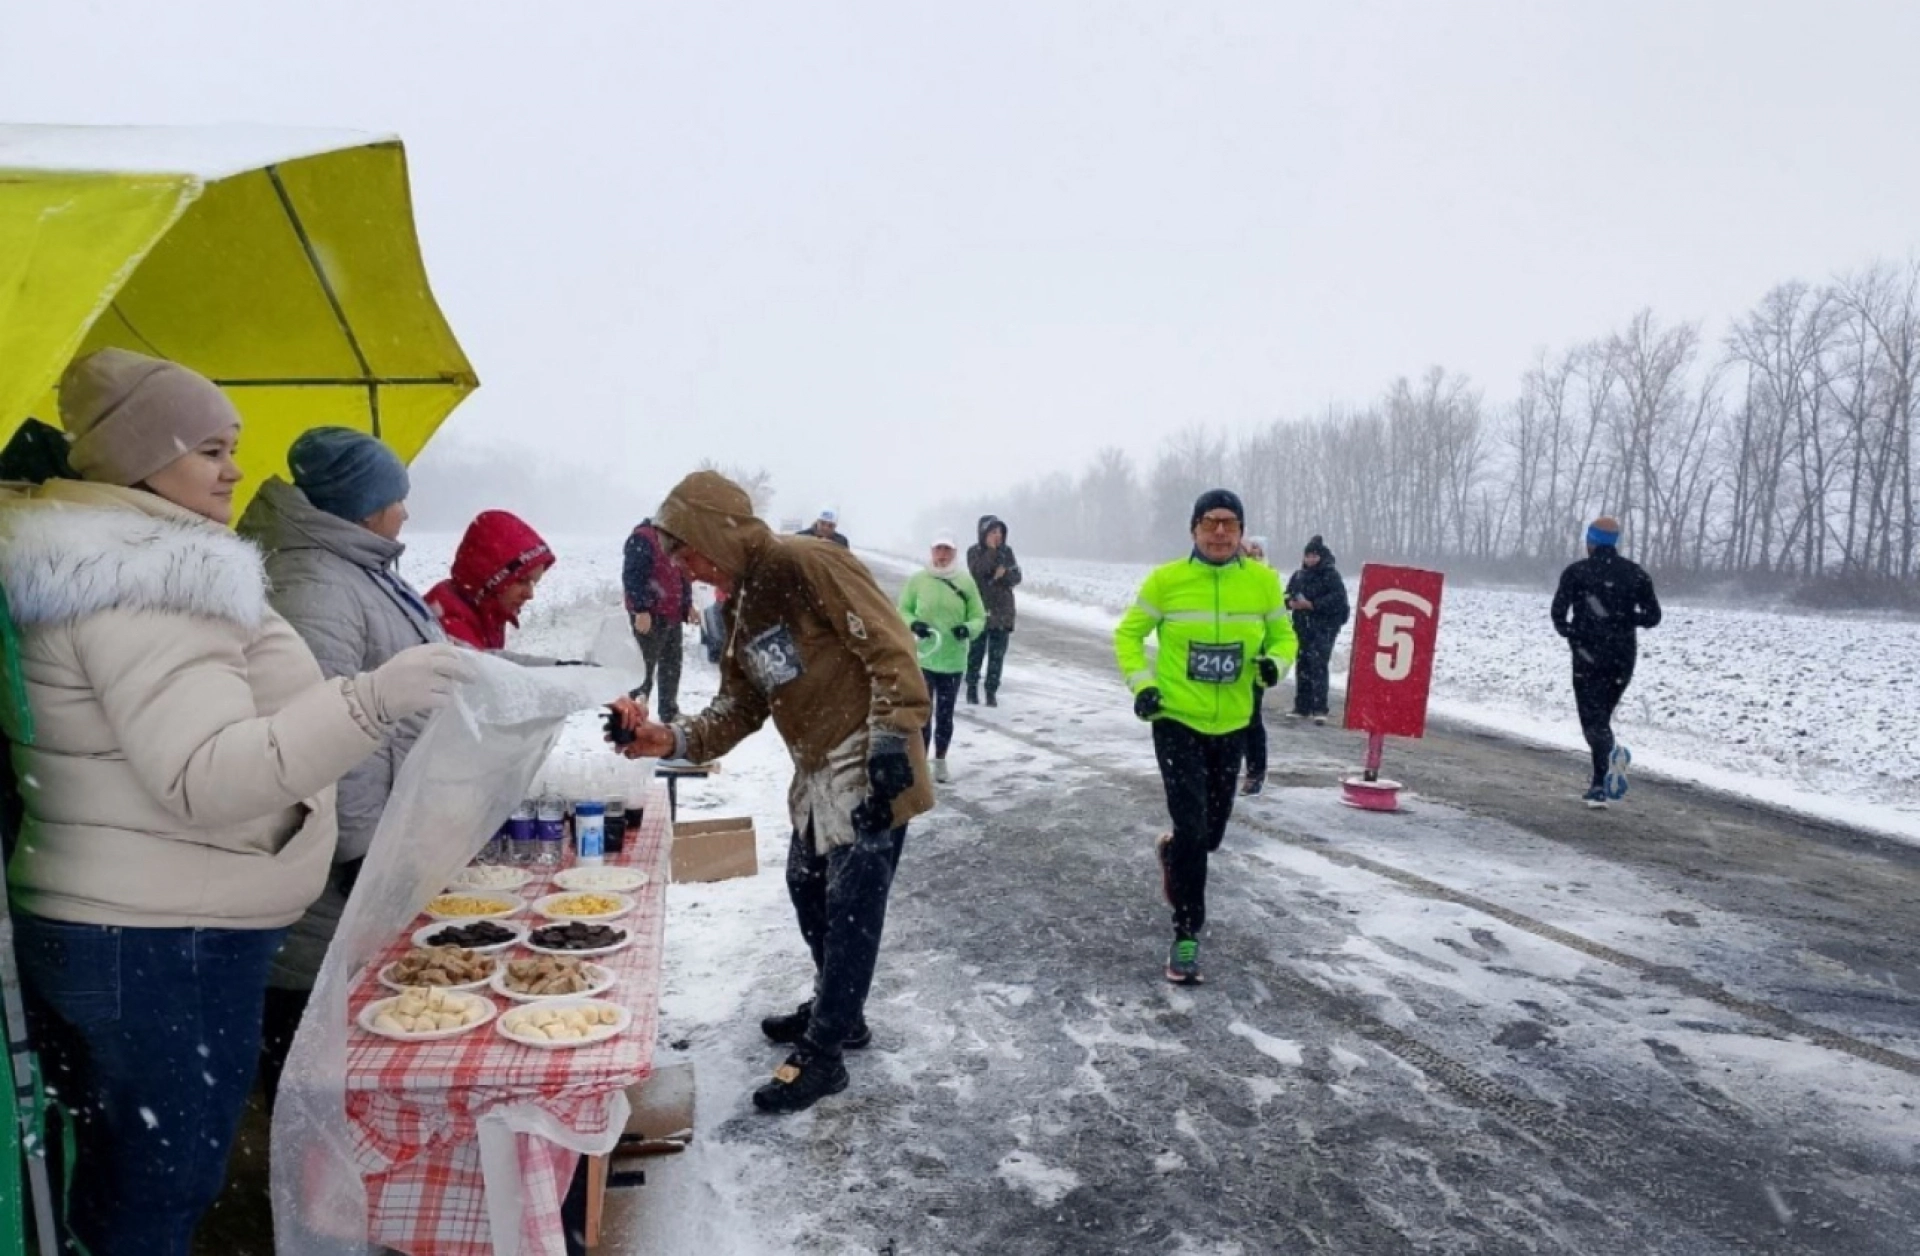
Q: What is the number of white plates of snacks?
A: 10